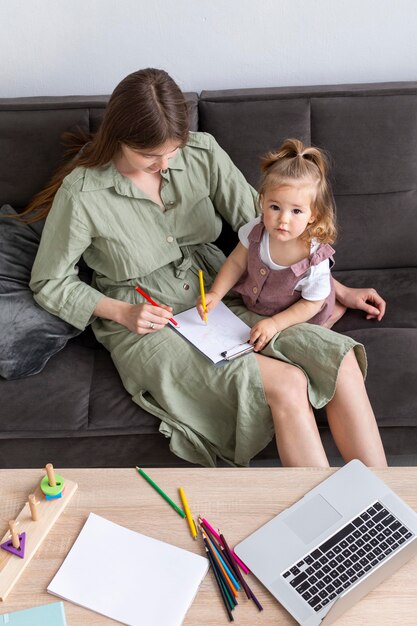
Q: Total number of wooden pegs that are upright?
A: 3